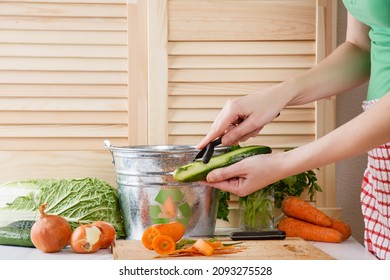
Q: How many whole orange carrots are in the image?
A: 3